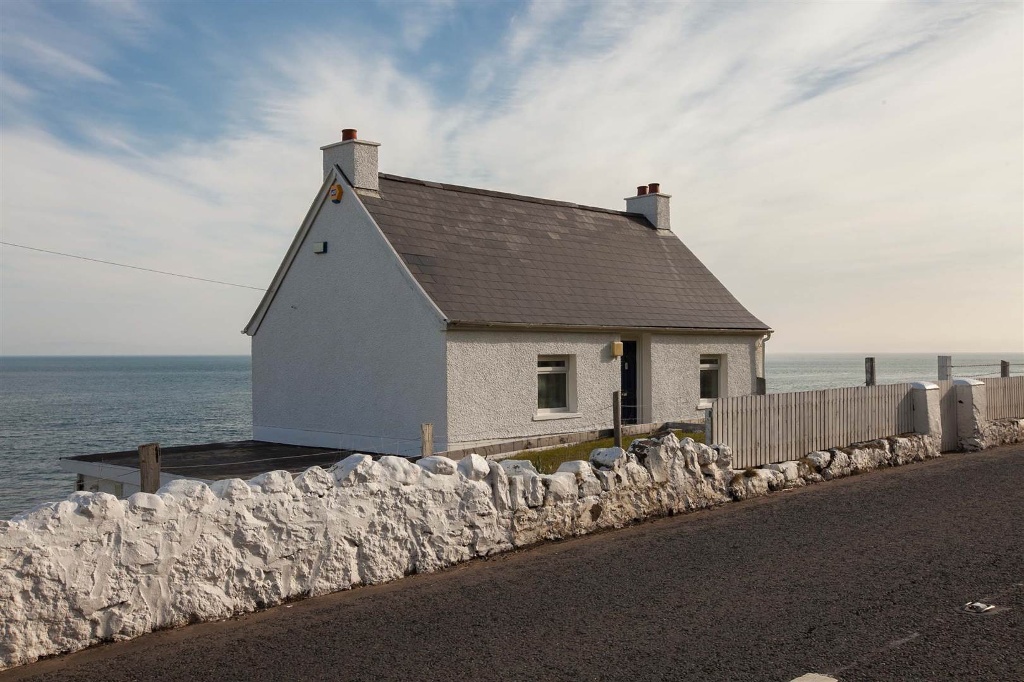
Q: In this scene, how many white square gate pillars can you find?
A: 2